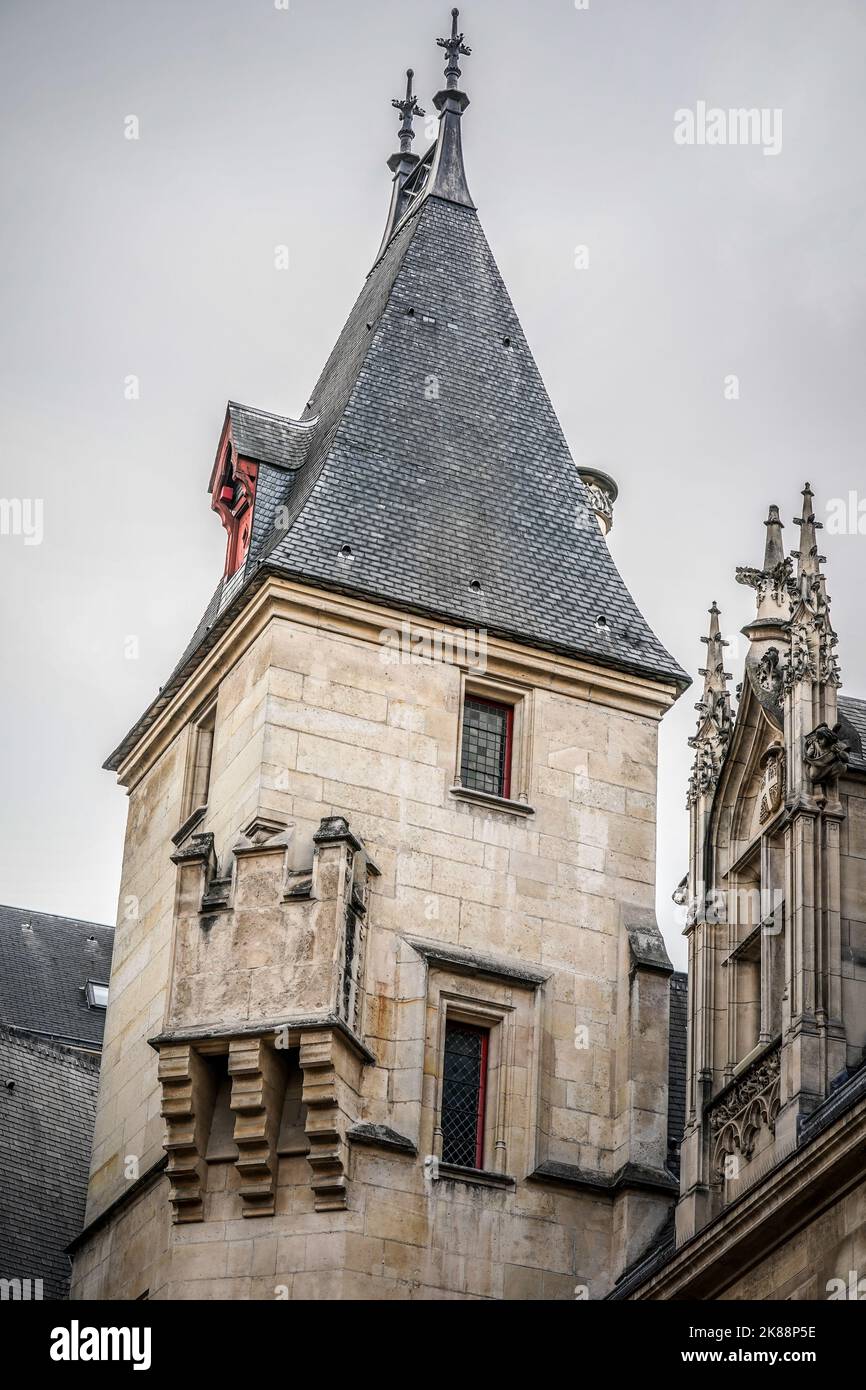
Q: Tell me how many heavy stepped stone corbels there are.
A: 3